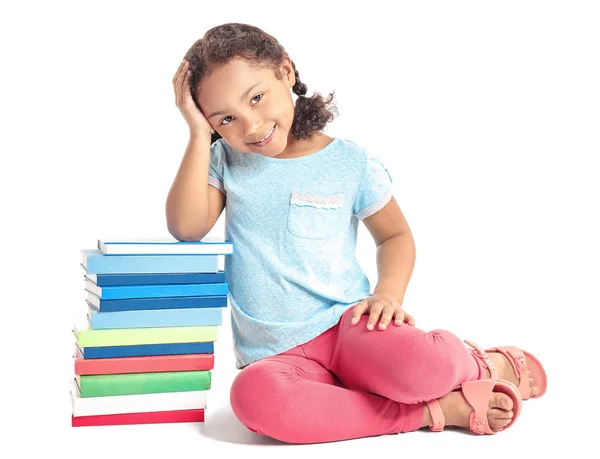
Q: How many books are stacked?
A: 12